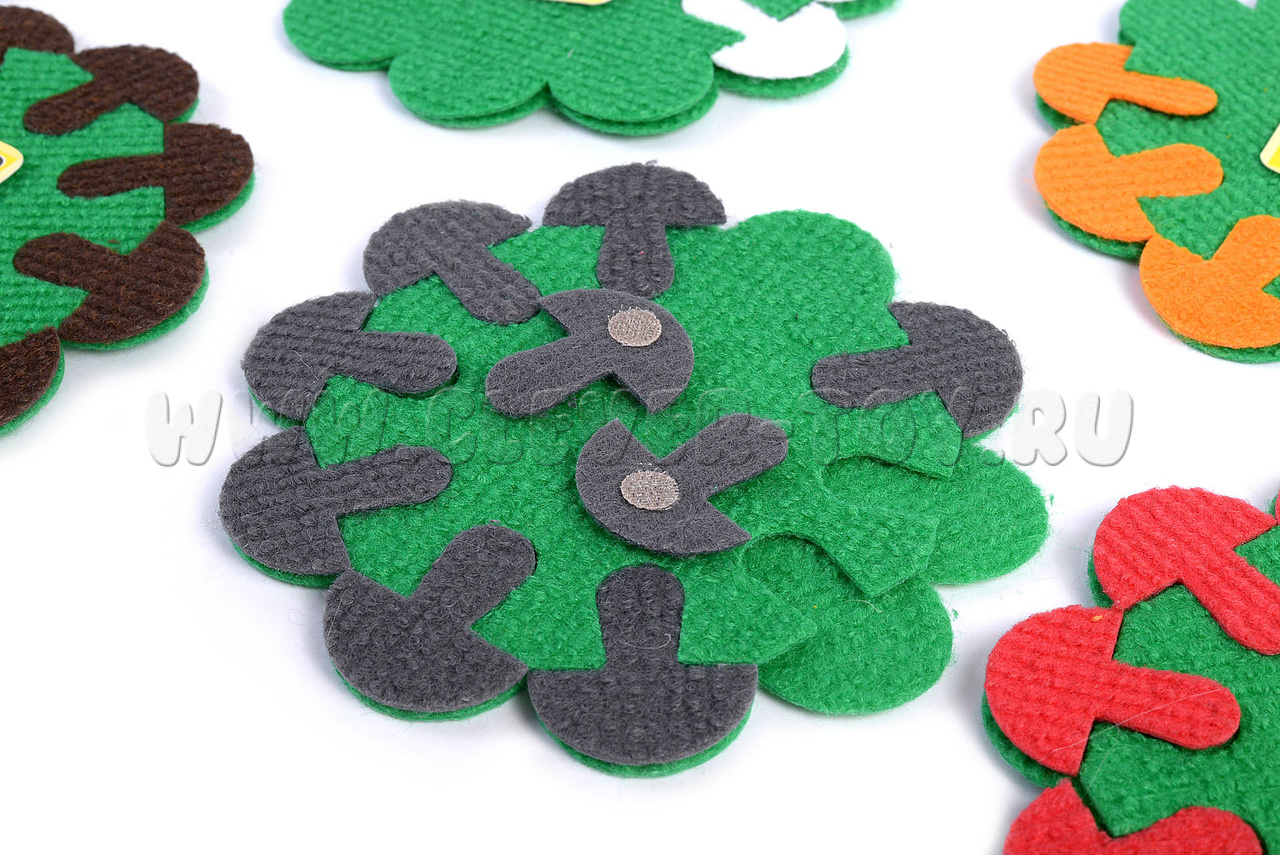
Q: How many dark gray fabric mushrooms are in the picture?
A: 9